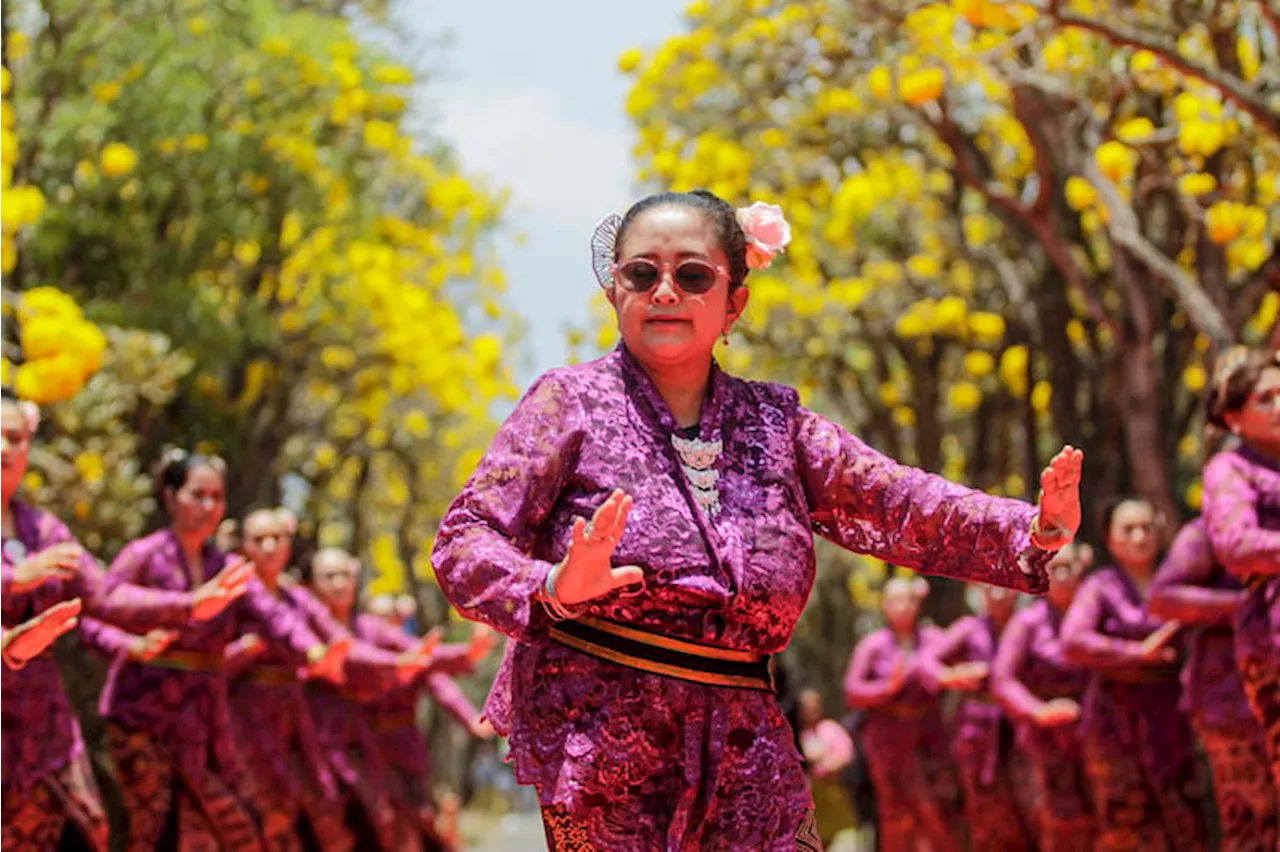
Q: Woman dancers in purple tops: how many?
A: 12